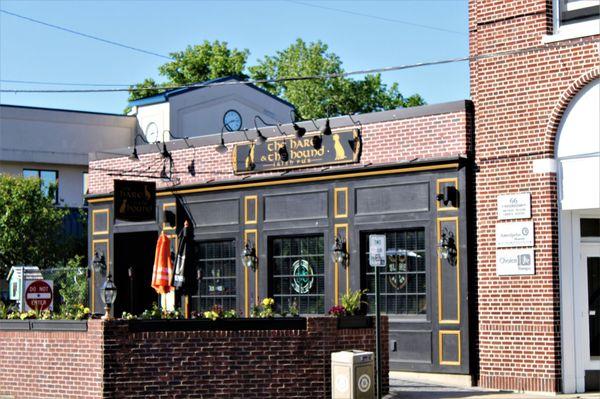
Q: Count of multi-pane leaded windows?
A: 3